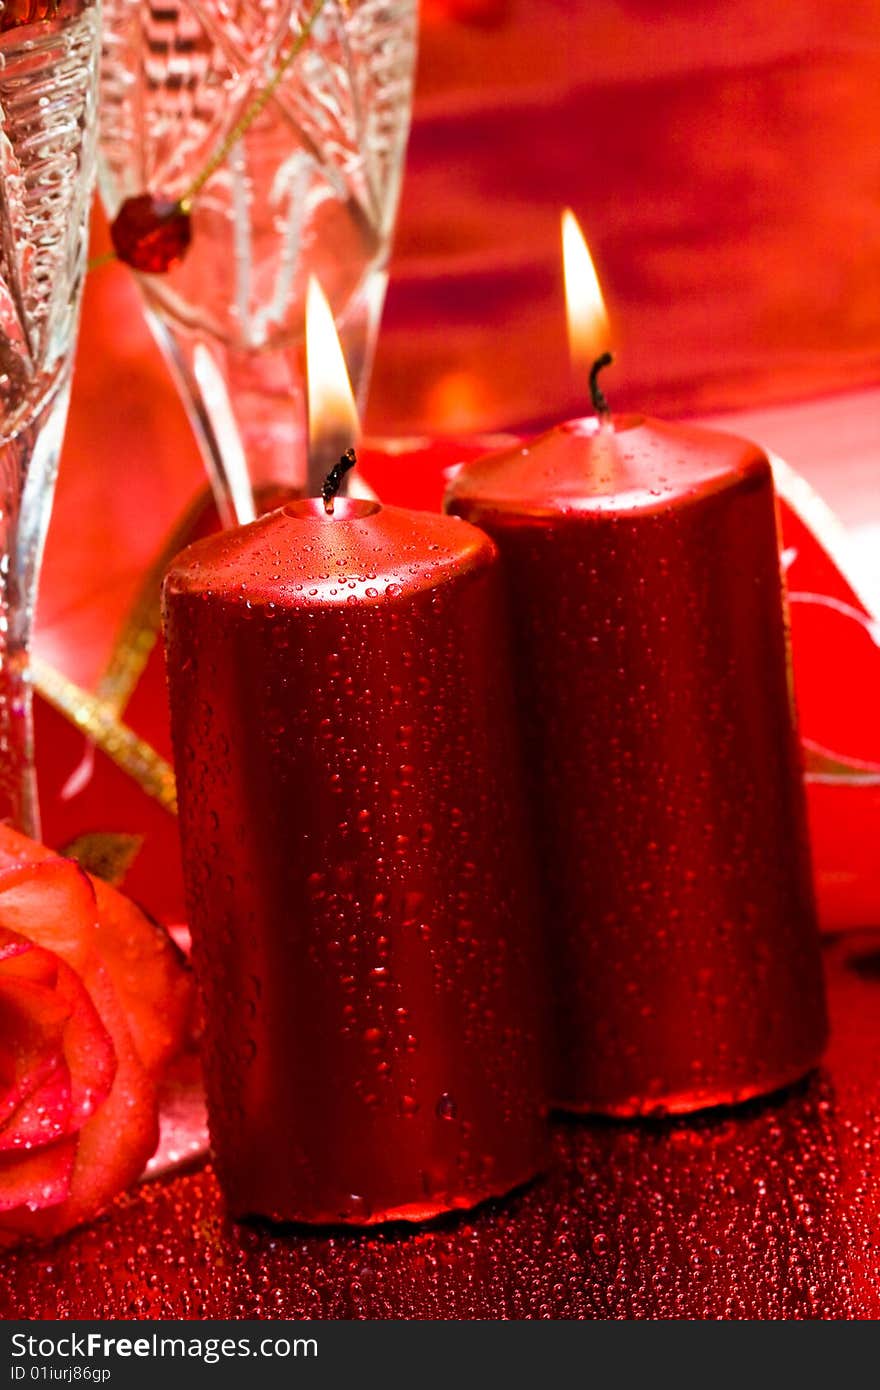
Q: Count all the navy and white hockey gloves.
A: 0